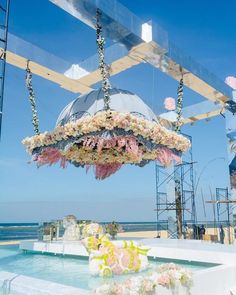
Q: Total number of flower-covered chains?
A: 3